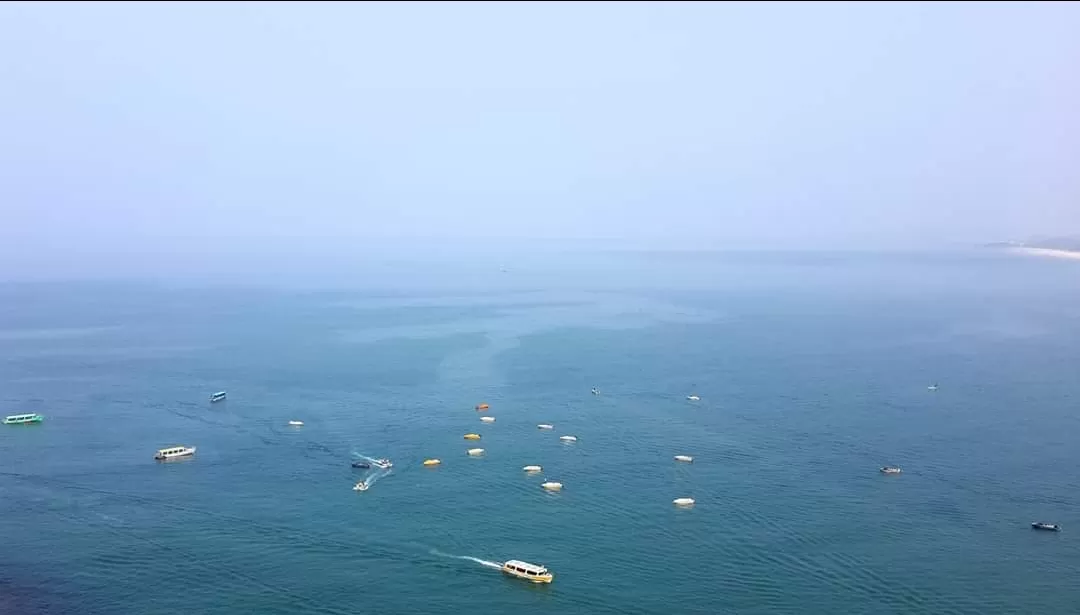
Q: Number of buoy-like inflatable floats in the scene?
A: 13